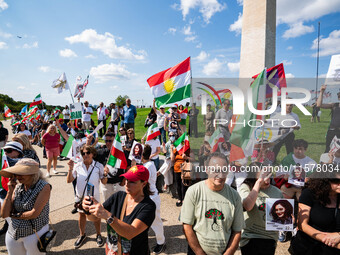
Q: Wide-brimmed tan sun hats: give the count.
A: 1